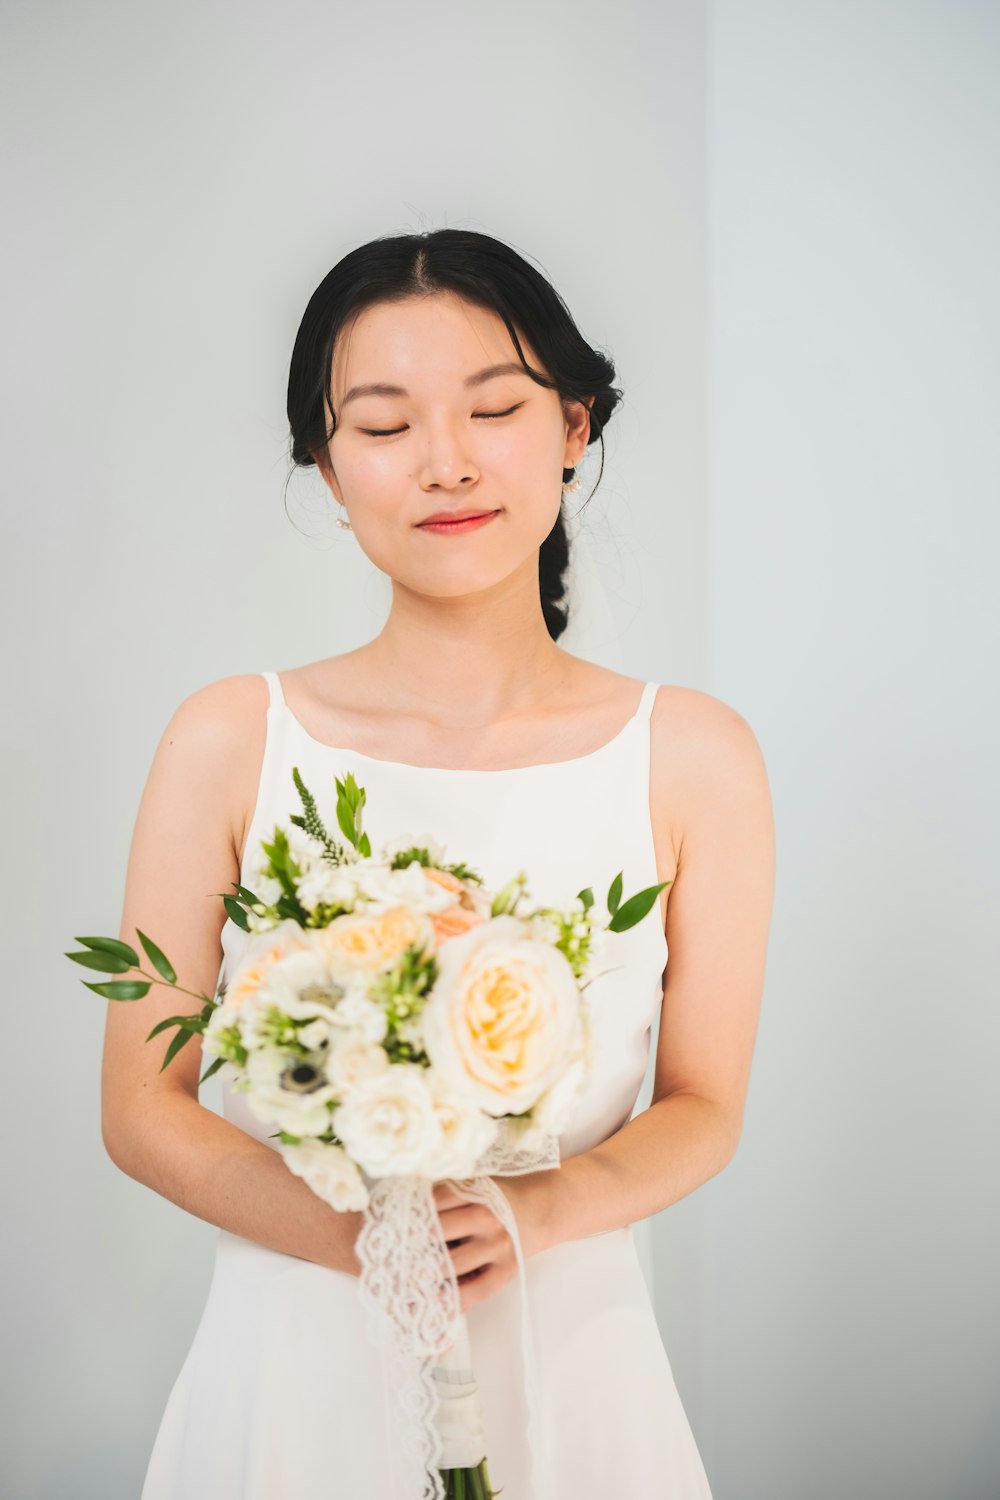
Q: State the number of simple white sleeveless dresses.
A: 1